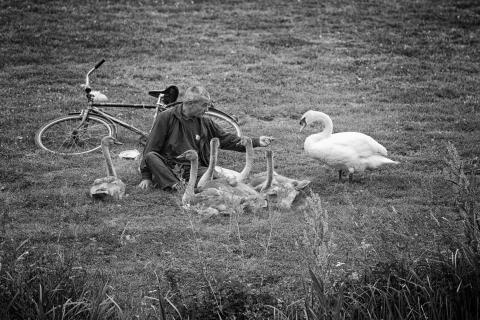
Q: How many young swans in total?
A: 5